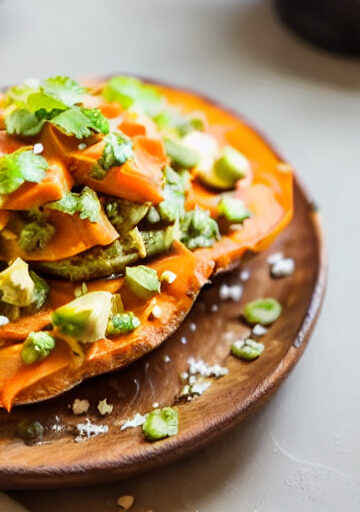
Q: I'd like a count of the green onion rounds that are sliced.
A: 3